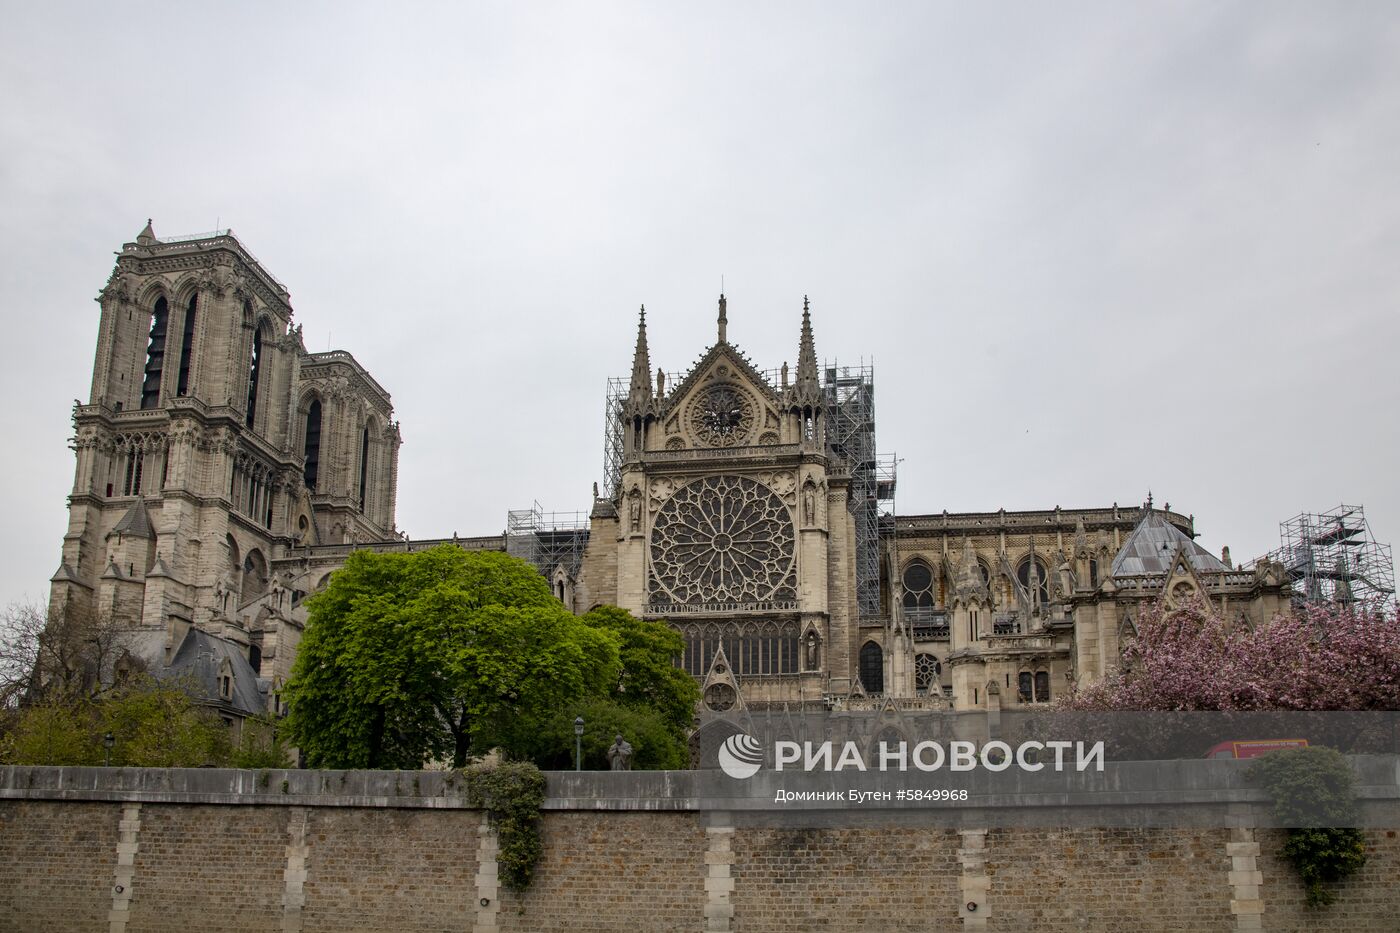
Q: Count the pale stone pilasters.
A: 6